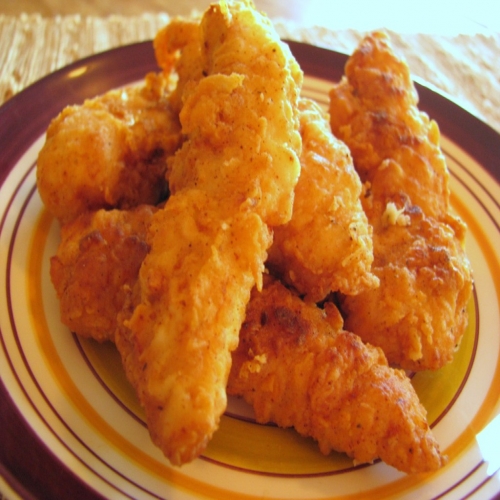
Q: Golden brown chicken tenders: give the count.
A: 6